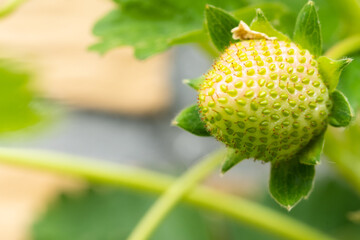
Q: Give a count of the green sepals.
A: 10